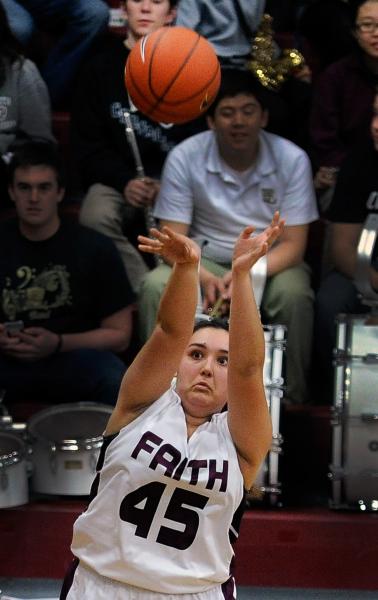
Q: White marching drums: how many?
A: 4